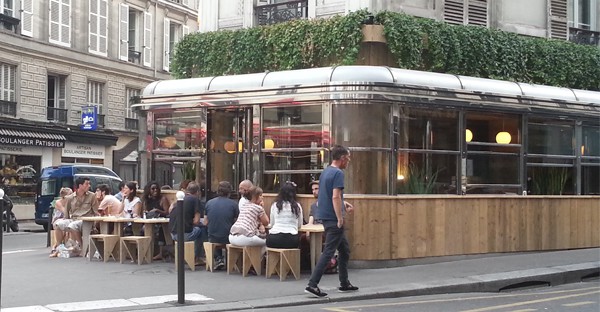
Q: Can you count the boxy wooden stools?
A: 6